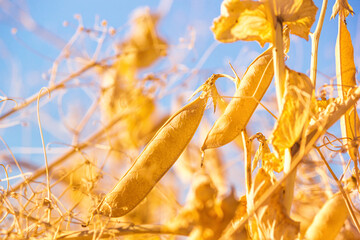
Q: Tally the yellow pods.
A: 4